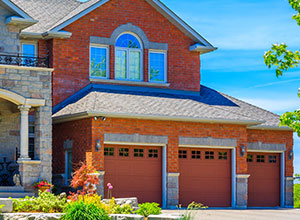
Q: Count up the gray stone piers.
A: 4